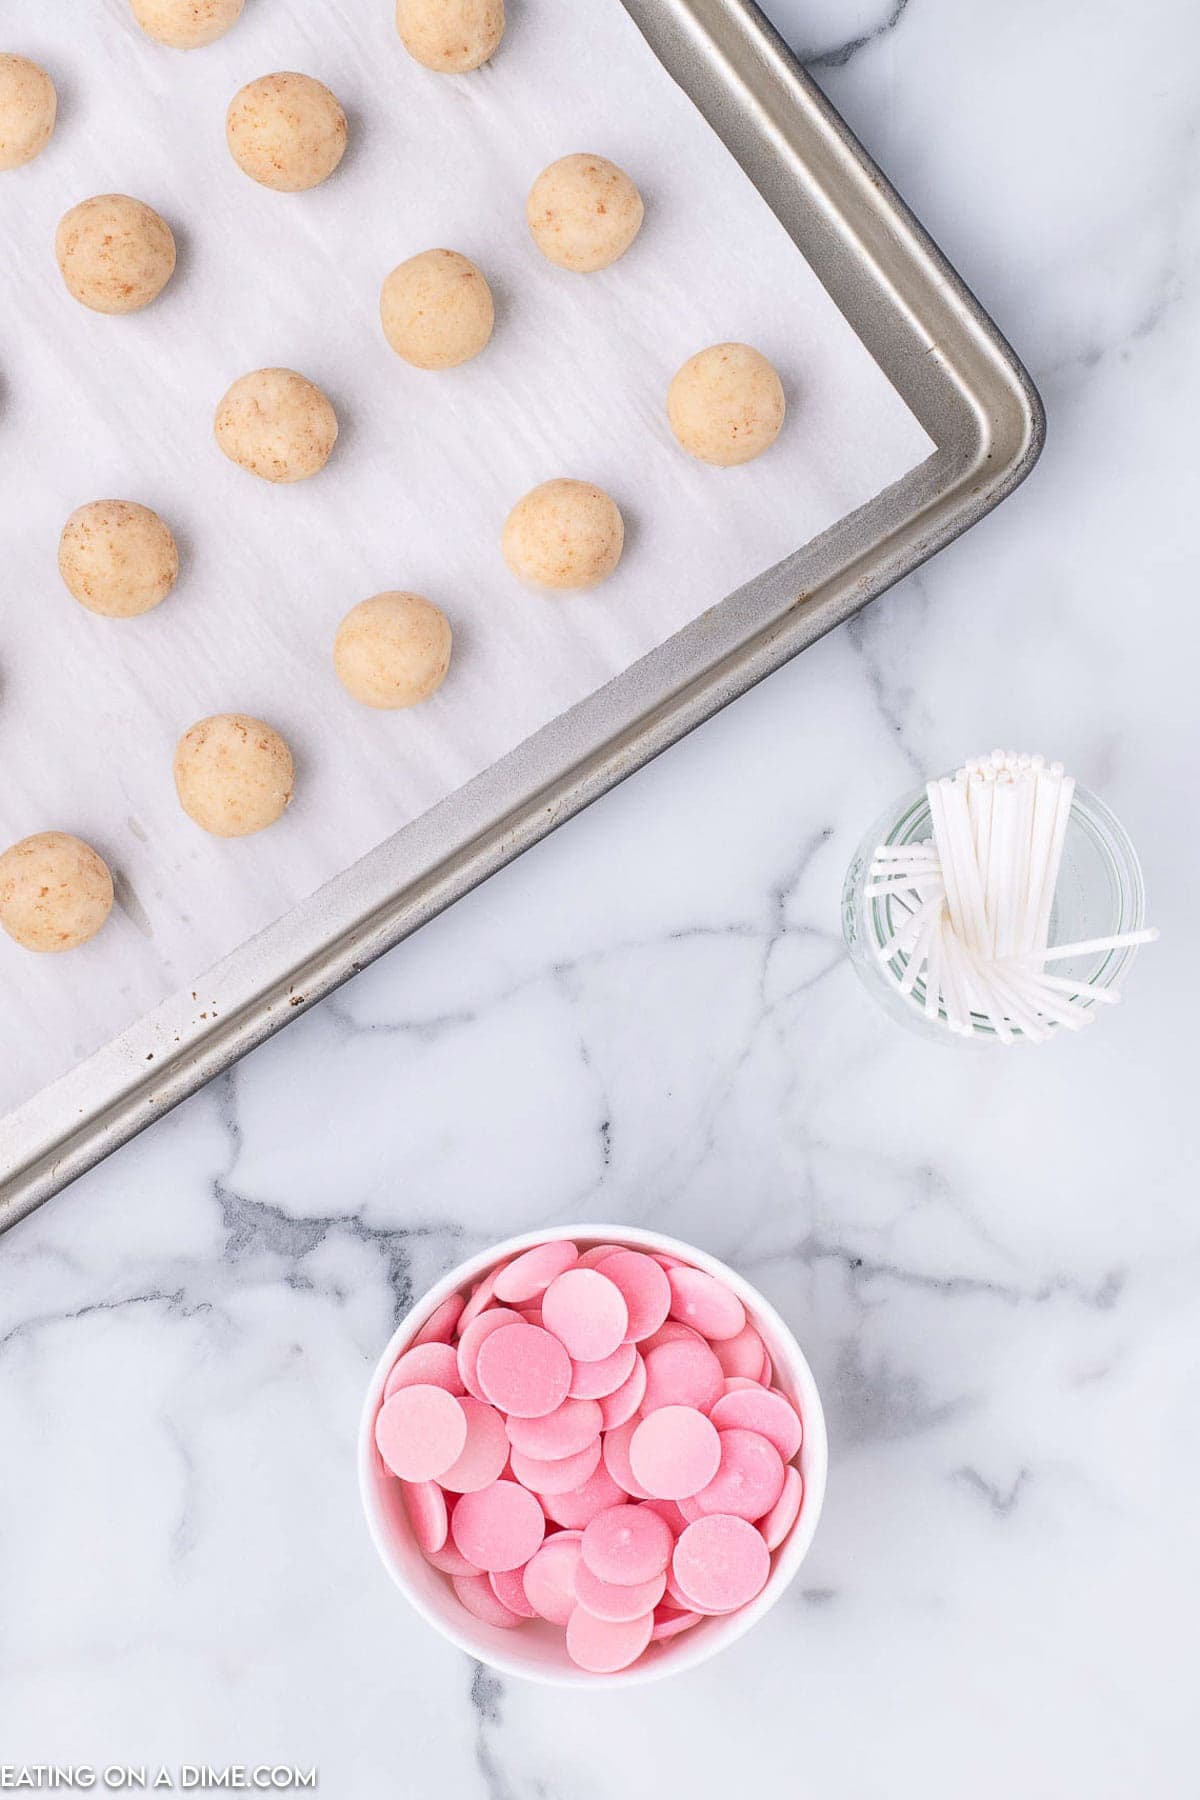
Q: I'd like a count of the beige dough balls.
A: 14